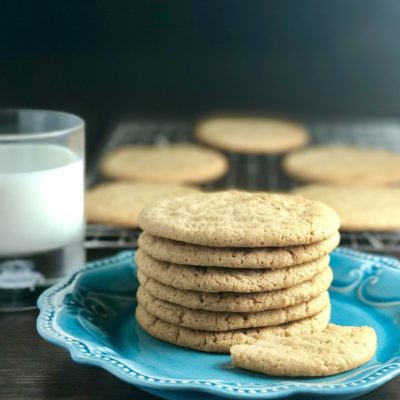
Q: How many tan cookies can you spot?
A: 12